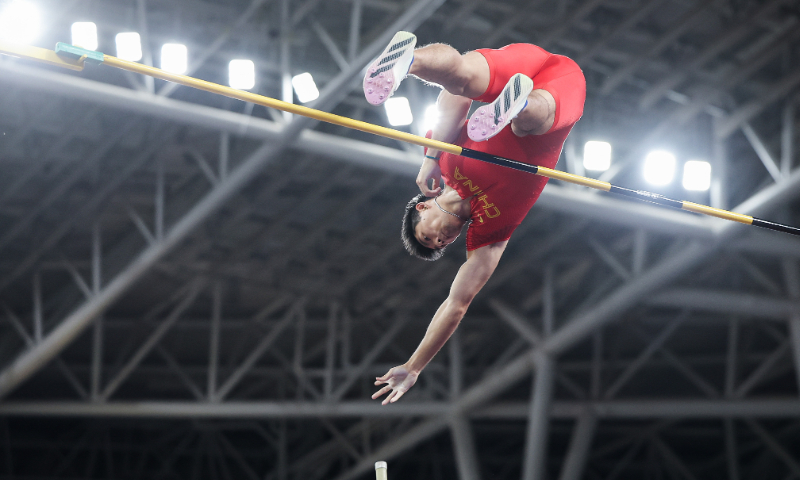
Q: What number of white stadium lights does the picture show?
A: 11